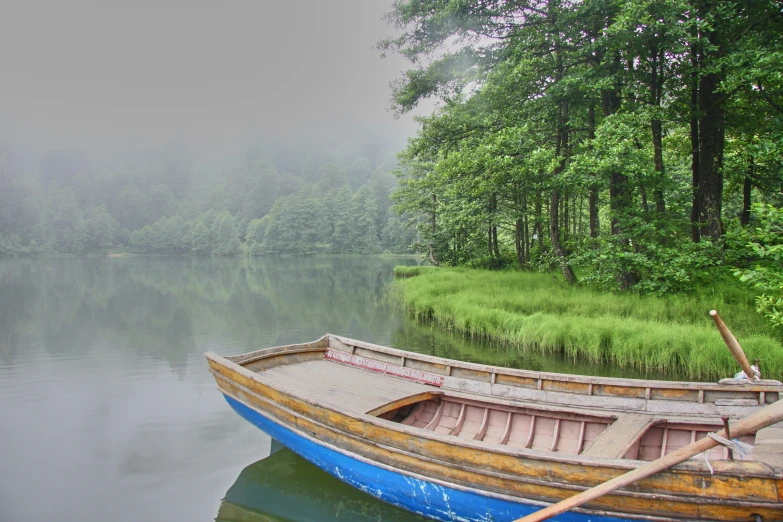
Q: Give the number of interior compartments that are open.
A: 2